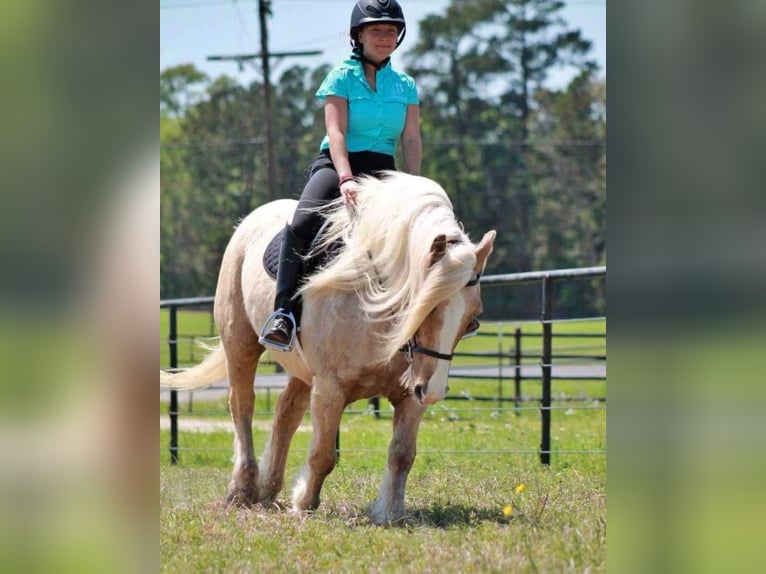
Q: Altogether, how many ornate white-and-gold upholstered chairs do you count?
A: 0